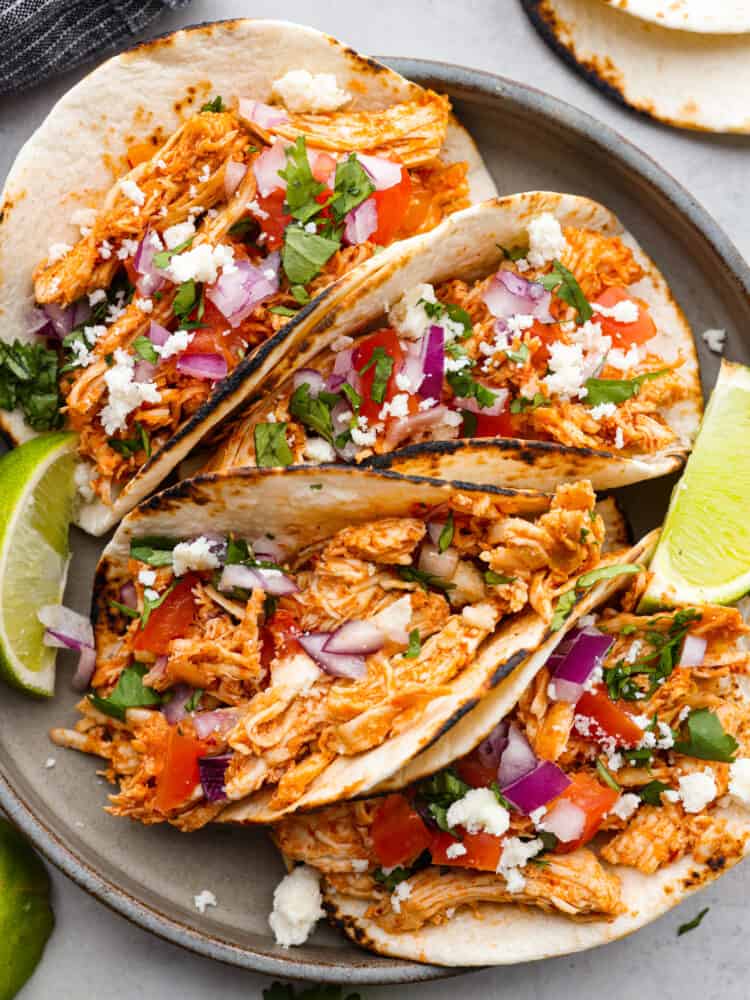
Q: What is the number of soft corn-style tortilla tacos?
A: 4